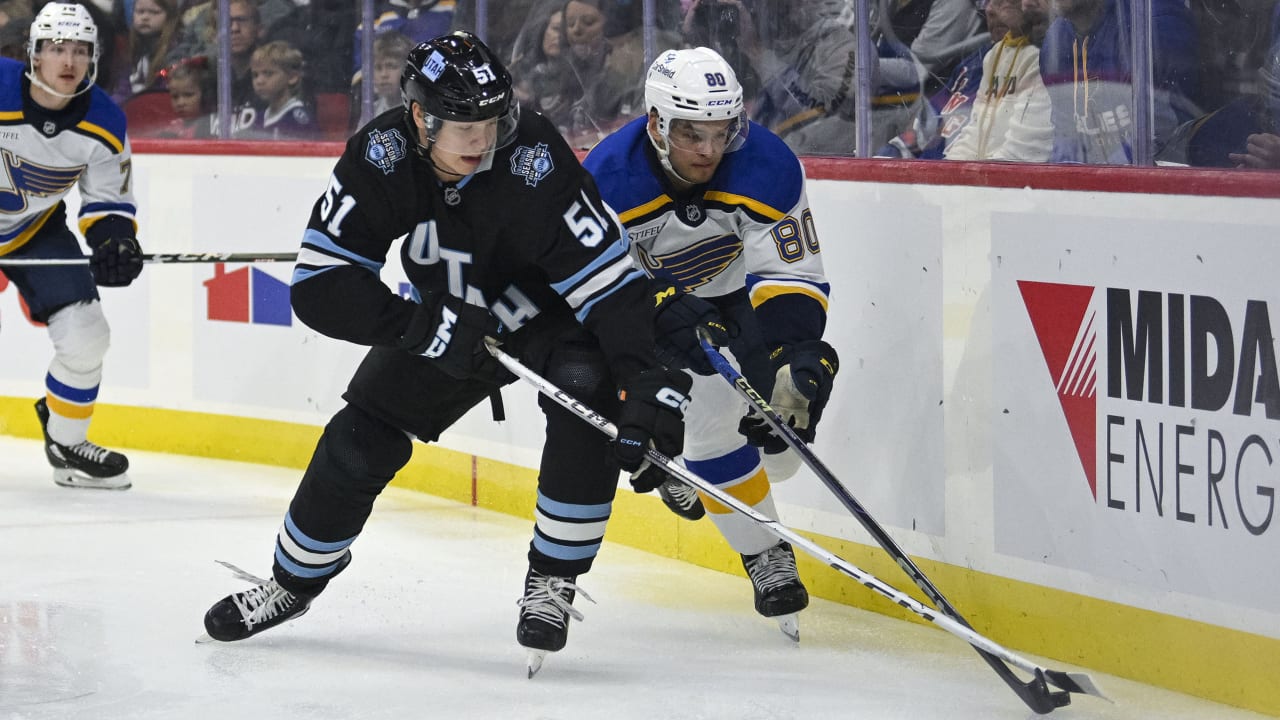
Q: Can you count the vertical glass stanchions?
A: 6